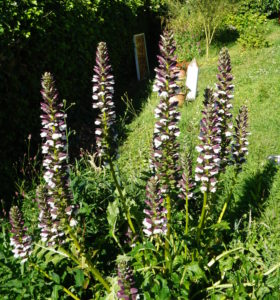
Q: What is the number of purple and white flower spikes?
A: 11